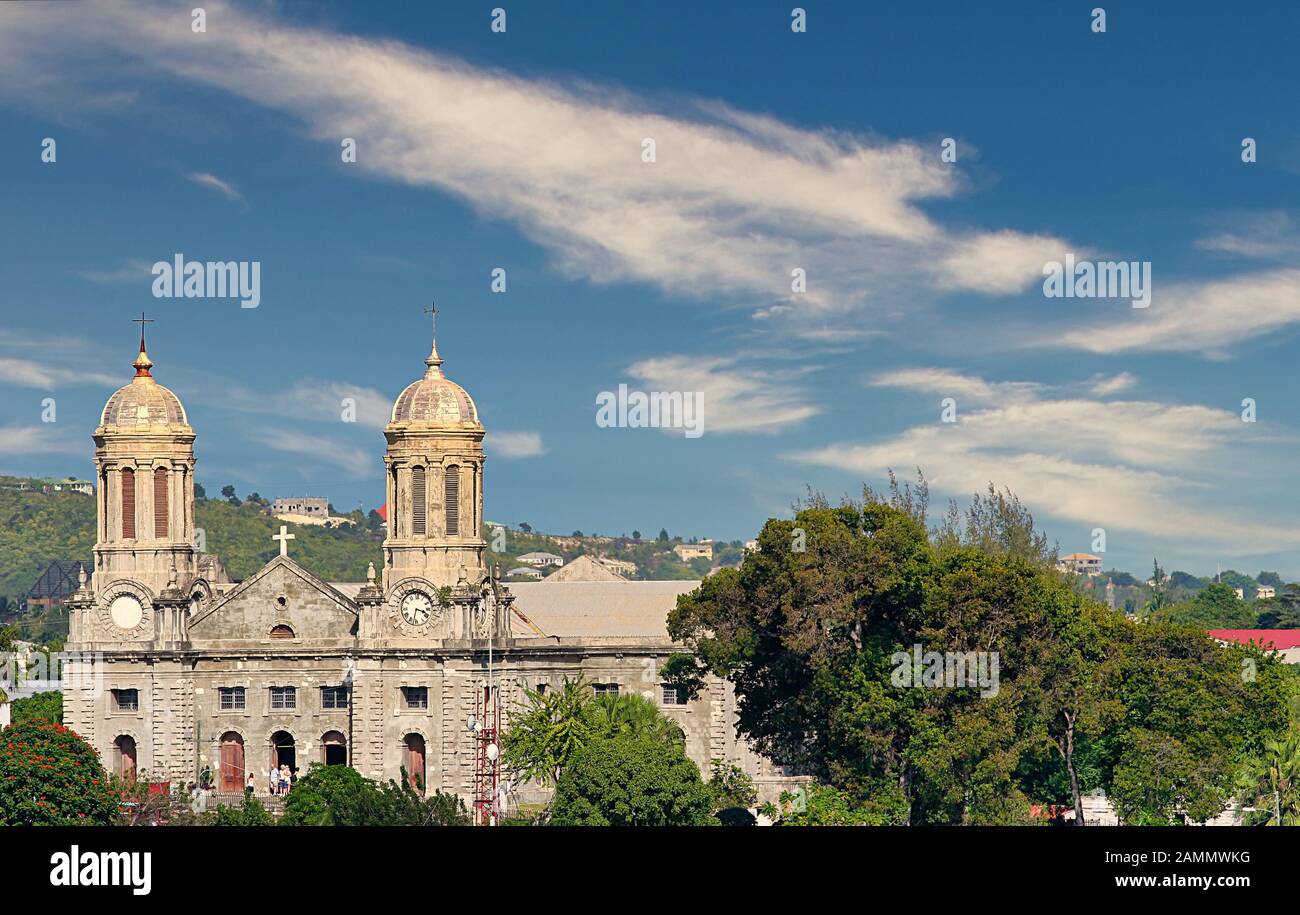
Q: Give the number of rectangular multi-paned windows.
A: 7